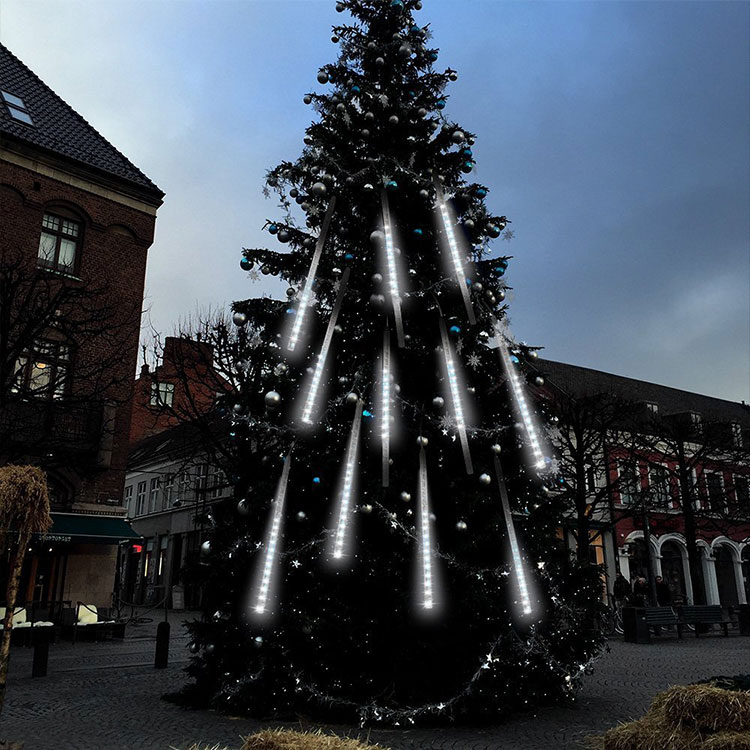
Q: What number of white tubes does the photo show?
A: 11